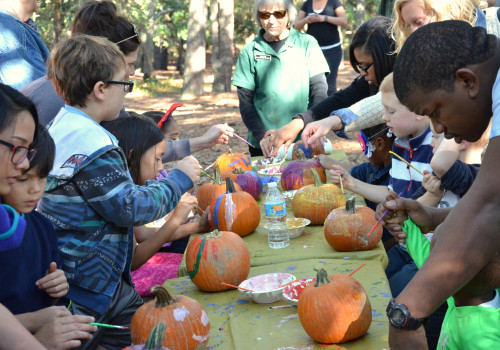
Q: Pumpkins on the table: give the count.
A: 12